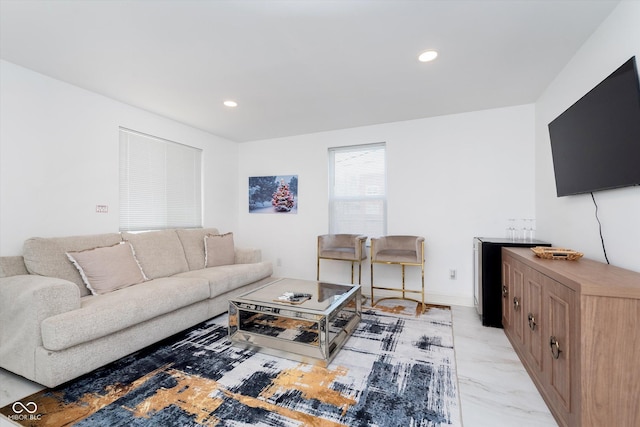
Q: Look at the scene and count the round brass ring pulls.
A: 4